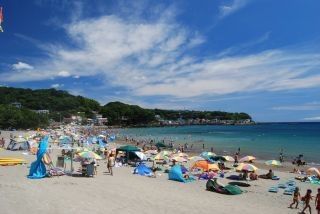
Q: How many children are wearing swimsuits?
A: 3